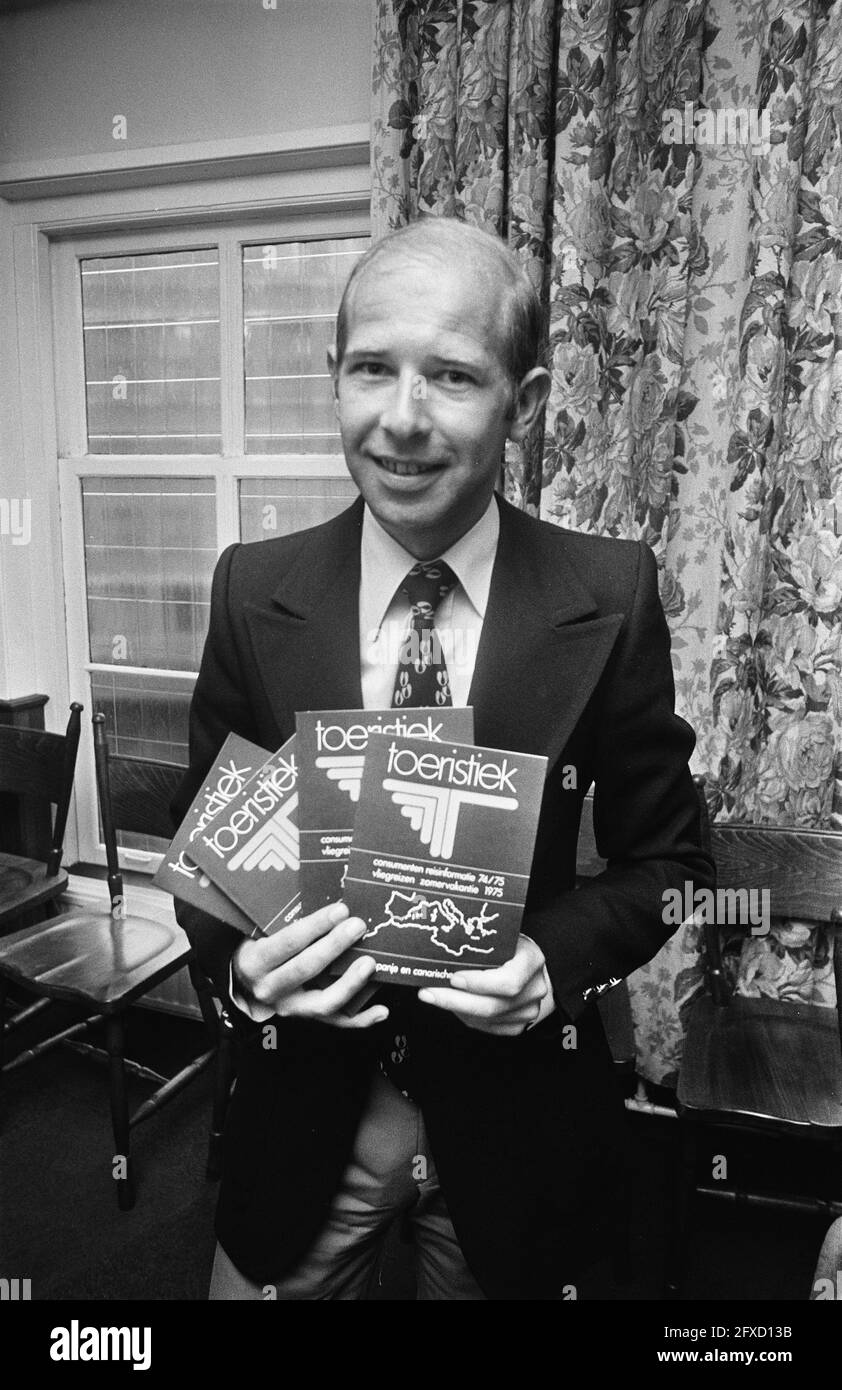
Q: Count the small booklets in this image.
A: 4